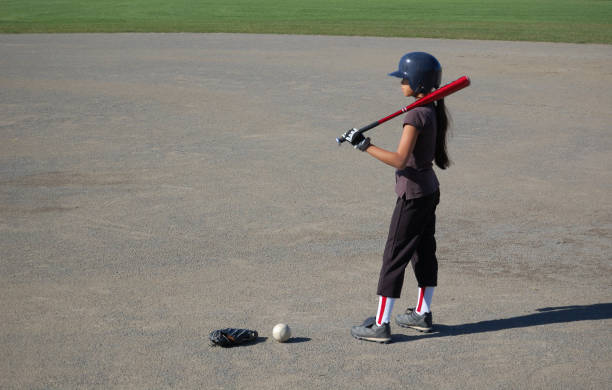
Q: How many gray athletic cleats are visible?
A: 2